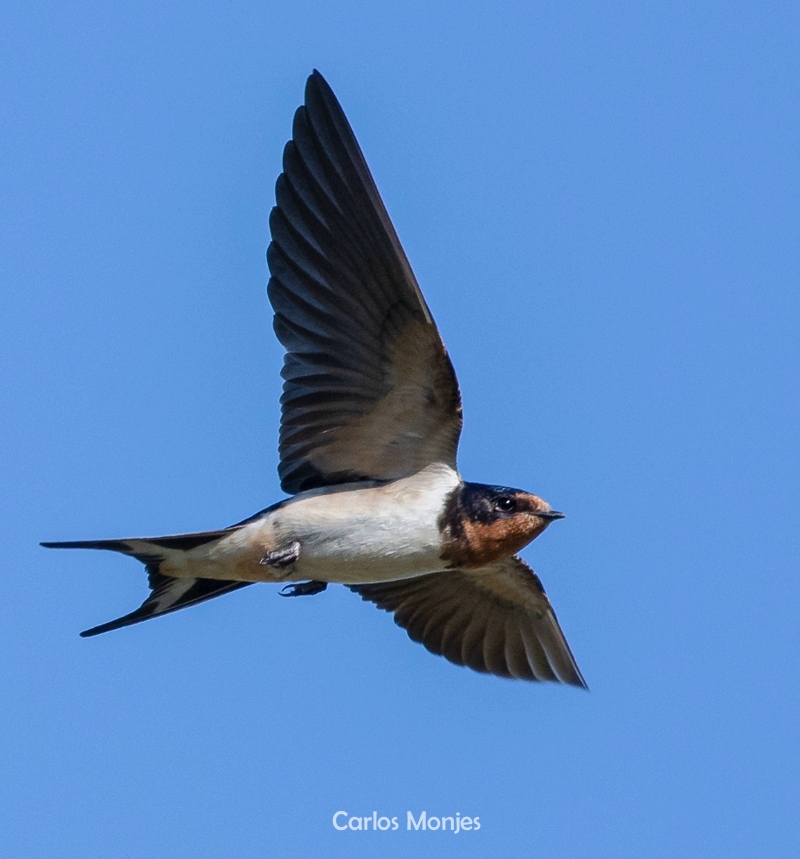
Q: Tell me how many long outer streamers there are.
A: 2